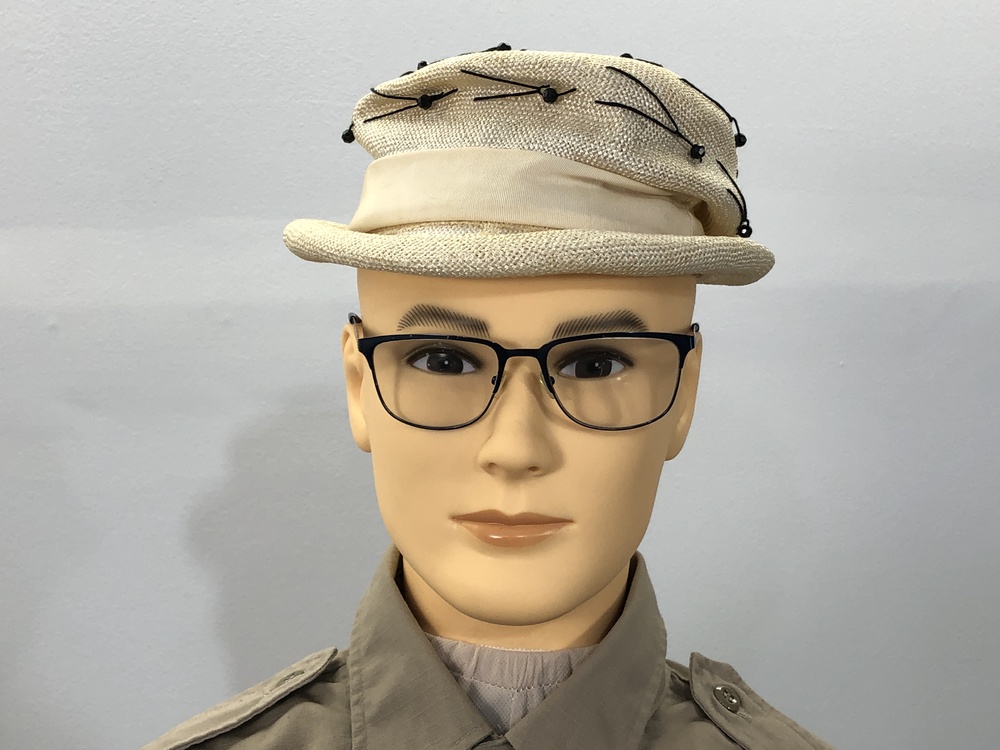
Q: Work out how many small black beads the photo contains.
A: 9